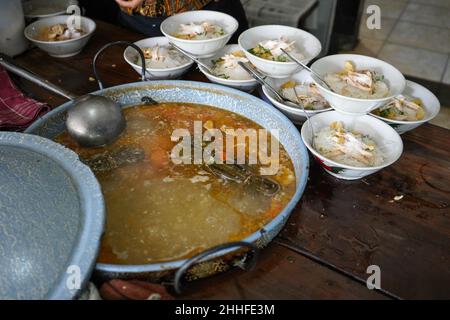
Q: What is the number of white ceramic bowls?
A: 9